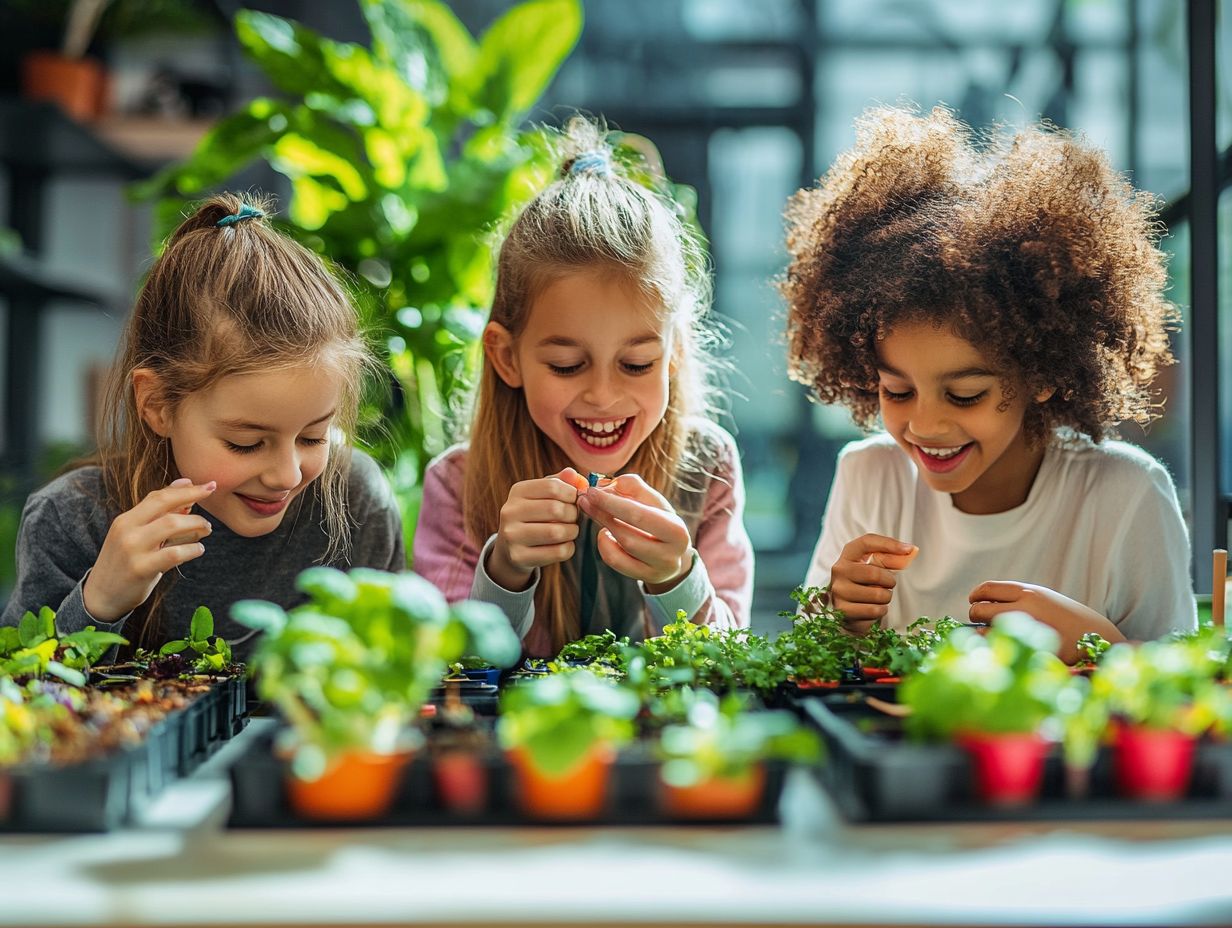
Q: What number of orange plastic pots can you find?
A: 3